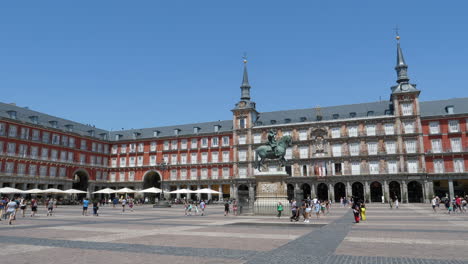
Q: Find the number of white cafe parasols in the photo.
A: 9